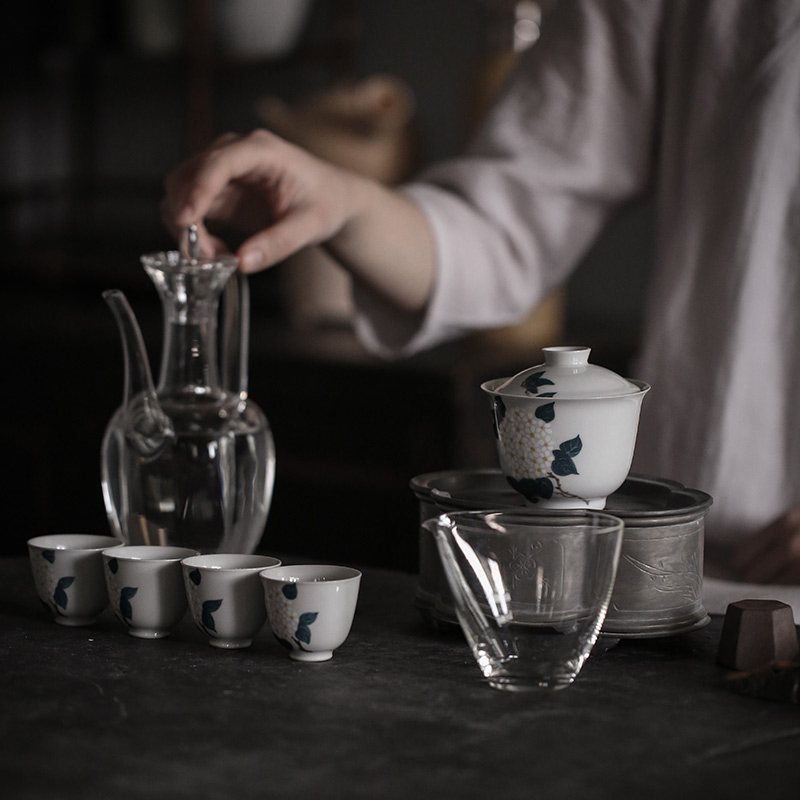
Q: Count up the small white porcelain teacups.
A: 4